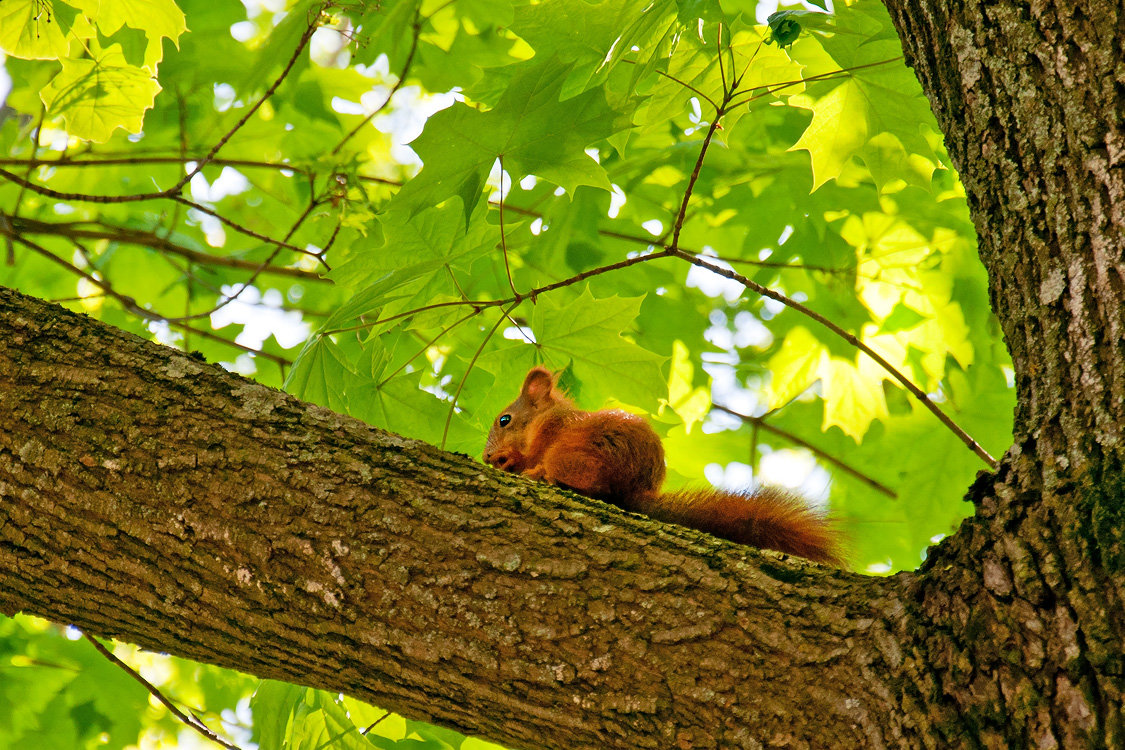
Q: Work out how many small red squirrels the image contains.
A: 1